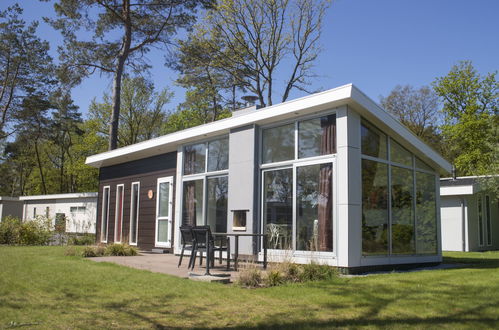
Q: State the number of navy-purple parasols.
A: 0